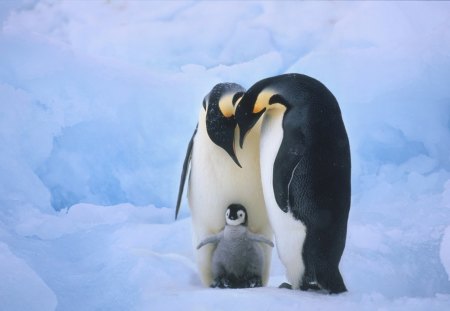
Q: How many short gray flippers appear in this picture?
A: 2